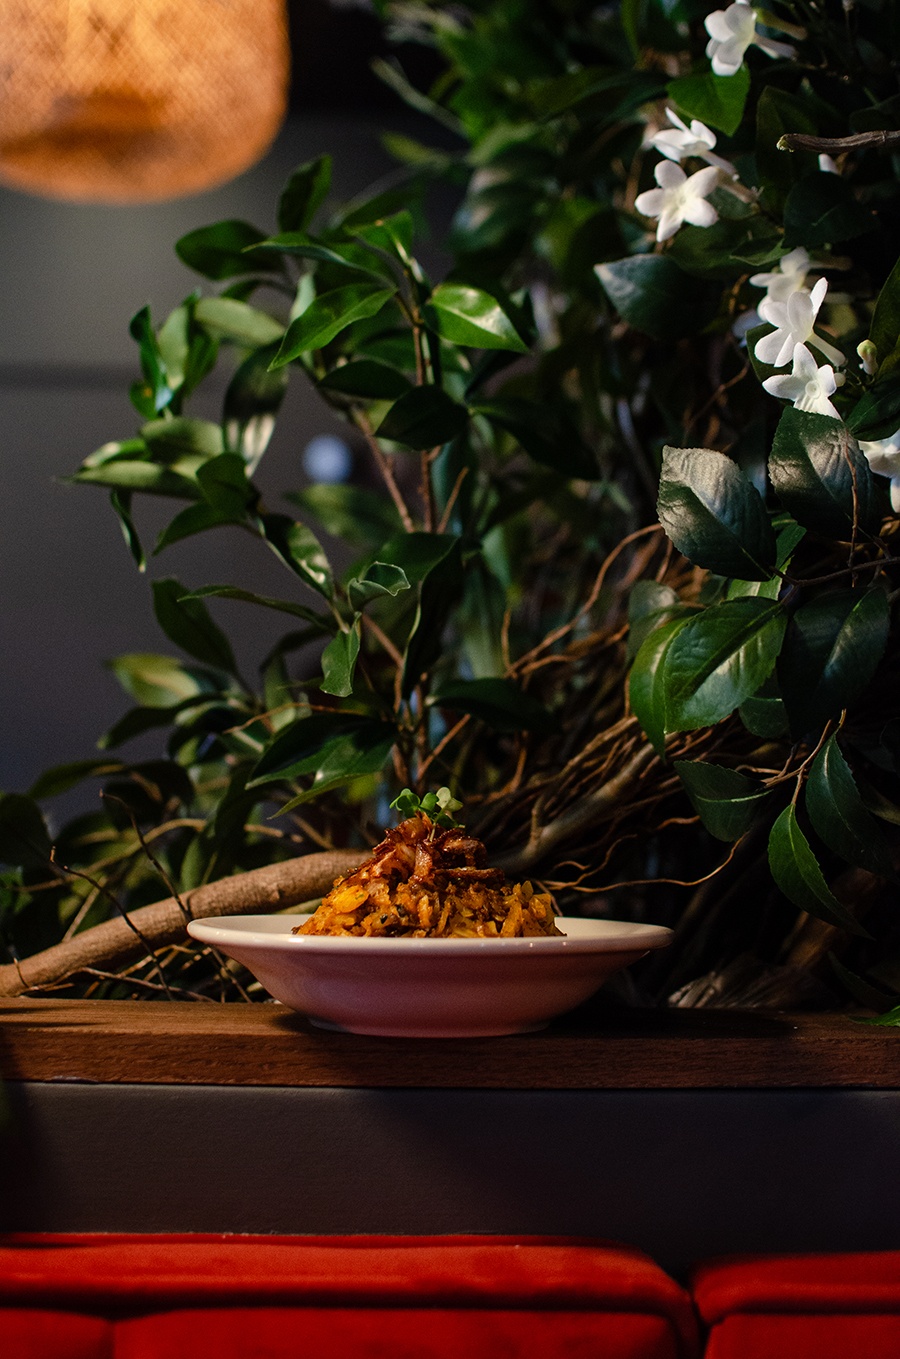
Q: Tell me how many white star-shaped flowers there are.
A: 7